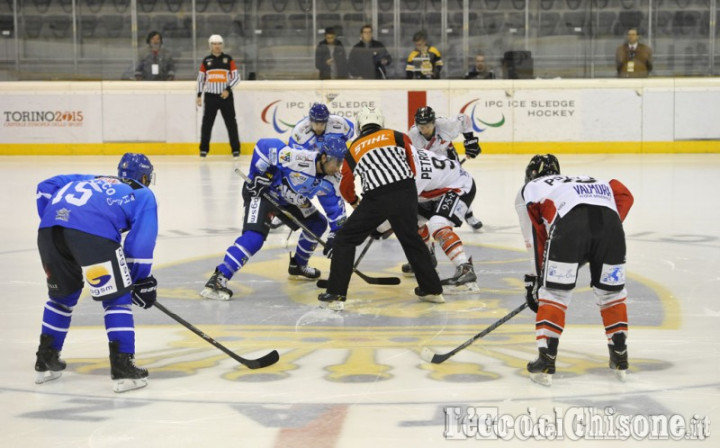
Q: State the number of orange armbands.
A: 2